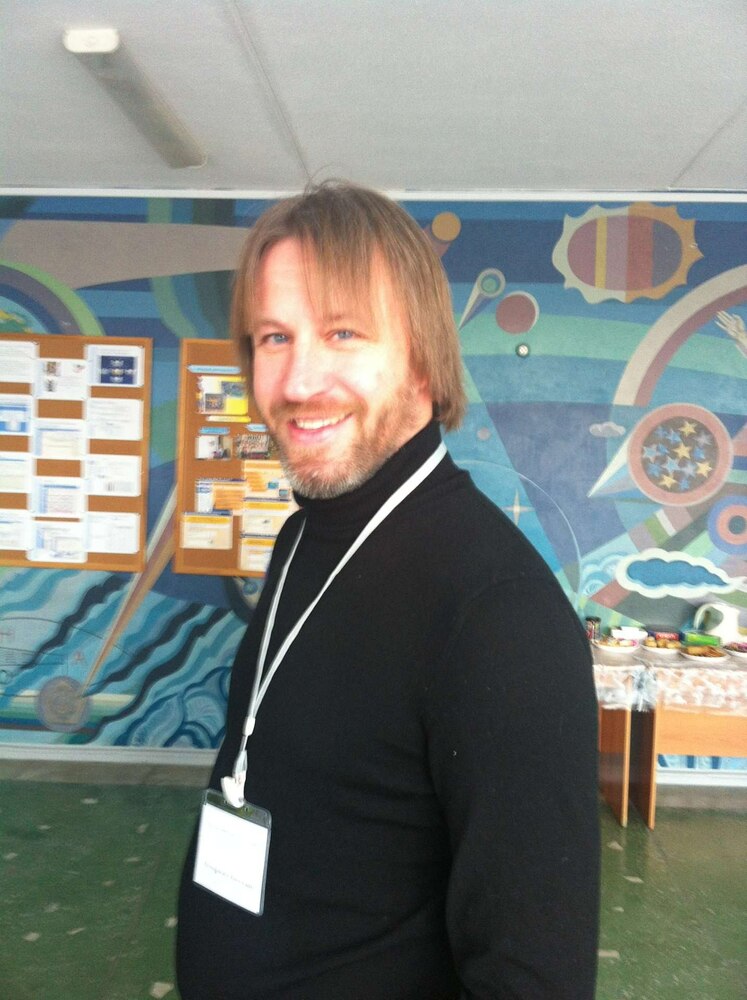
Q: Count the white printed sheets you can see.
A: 12